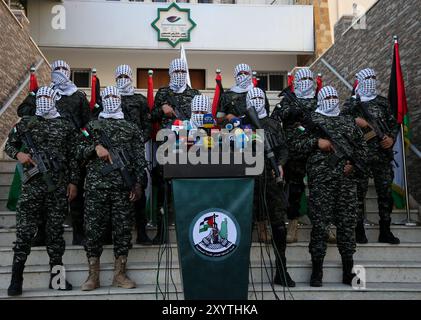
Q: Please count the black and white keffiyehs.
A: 11